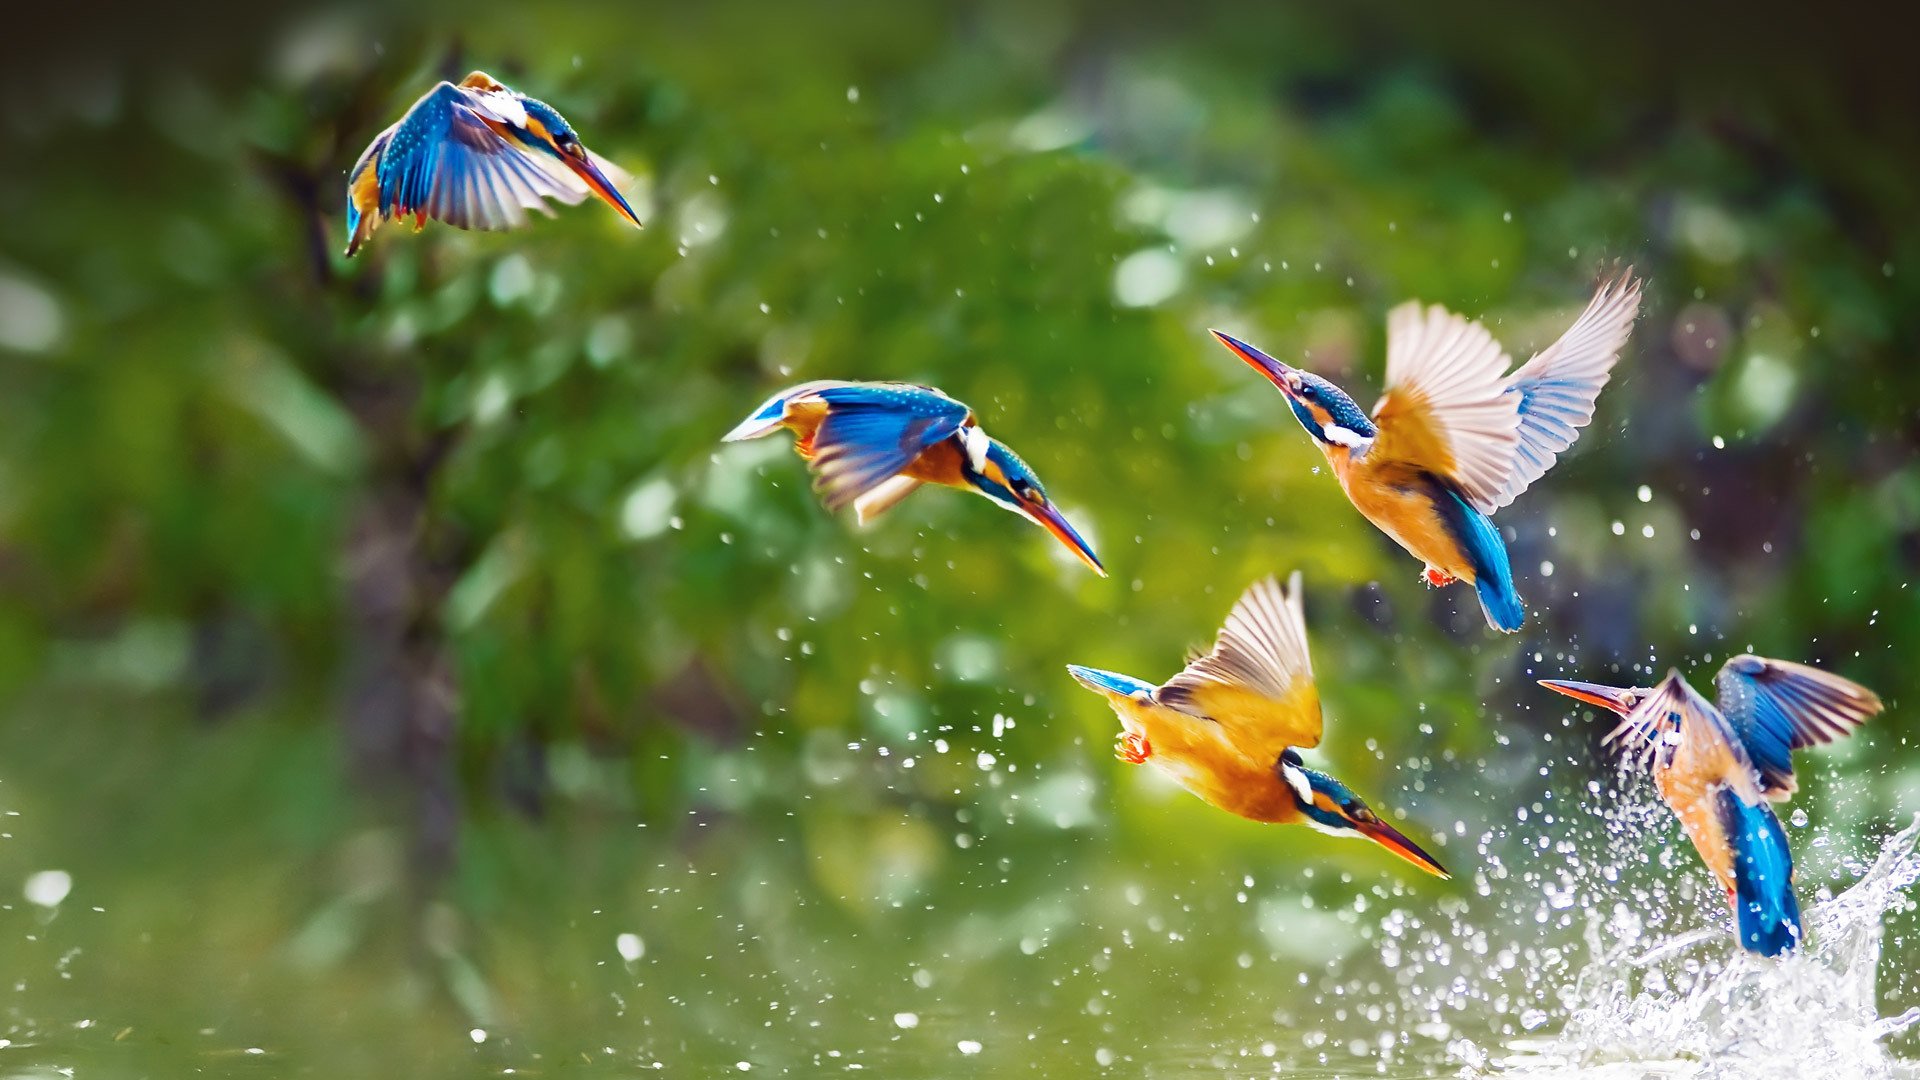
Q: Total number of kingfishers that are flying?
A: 5